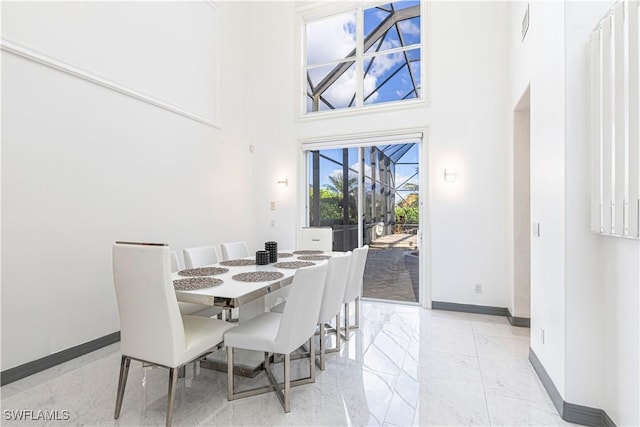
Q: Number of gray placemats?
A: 8